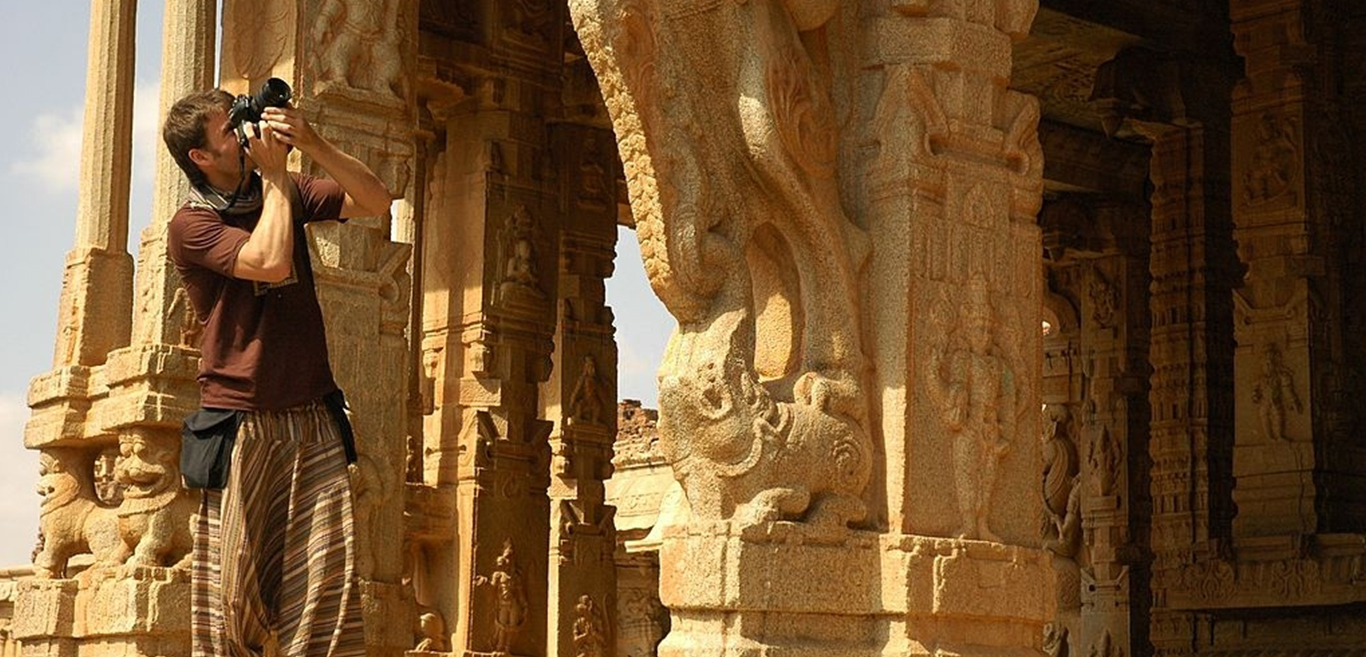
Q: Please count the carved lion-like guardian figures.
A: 2